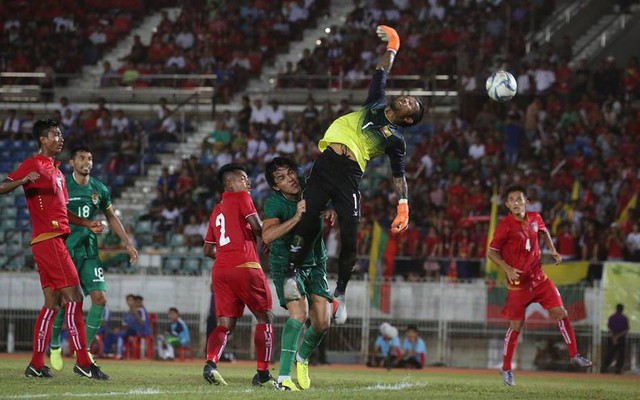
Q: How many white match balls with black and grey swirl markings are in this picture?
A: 1